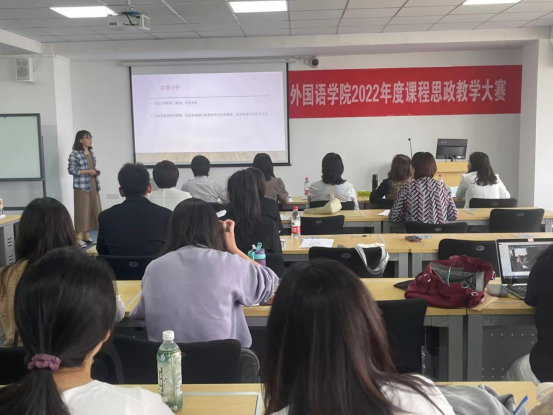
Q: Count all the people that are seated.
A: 15